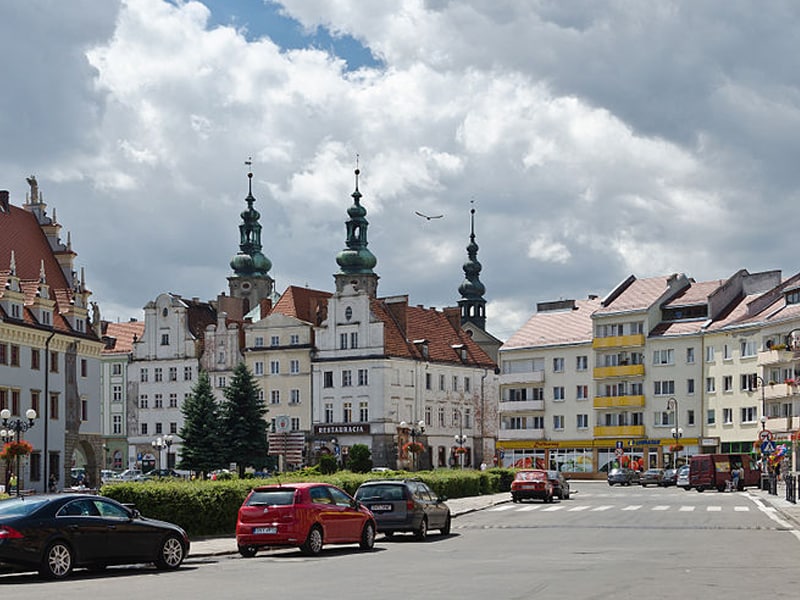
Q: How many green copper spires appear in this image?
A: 3